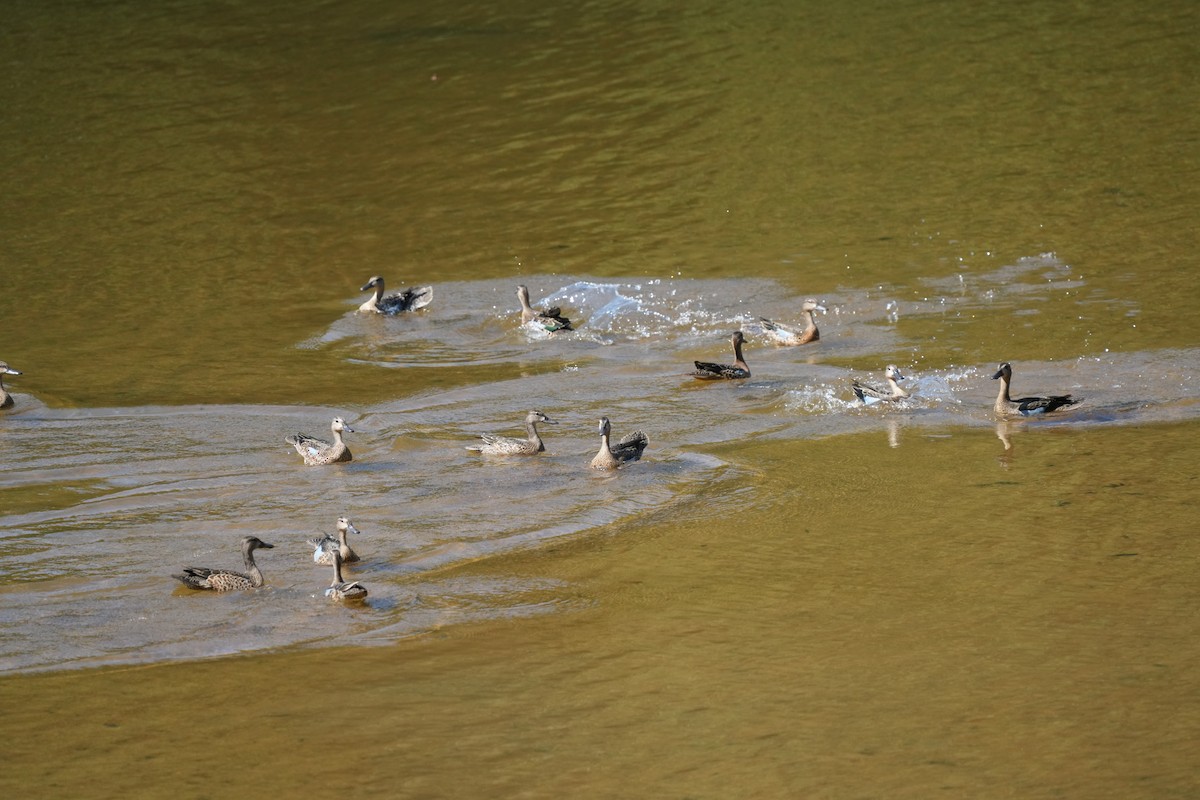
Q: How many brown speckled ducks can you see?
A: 13